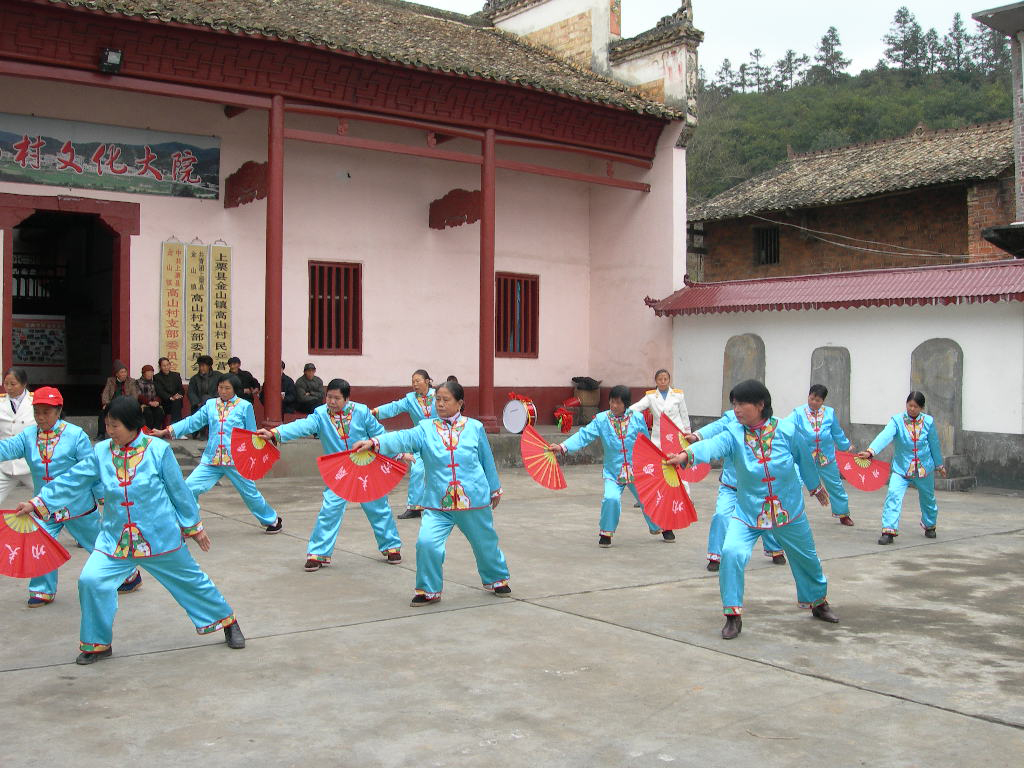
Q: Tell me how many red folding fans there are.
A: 7